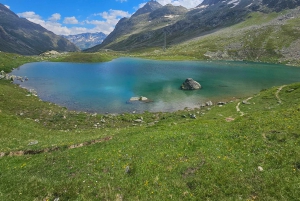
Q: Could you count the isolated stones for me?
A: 2